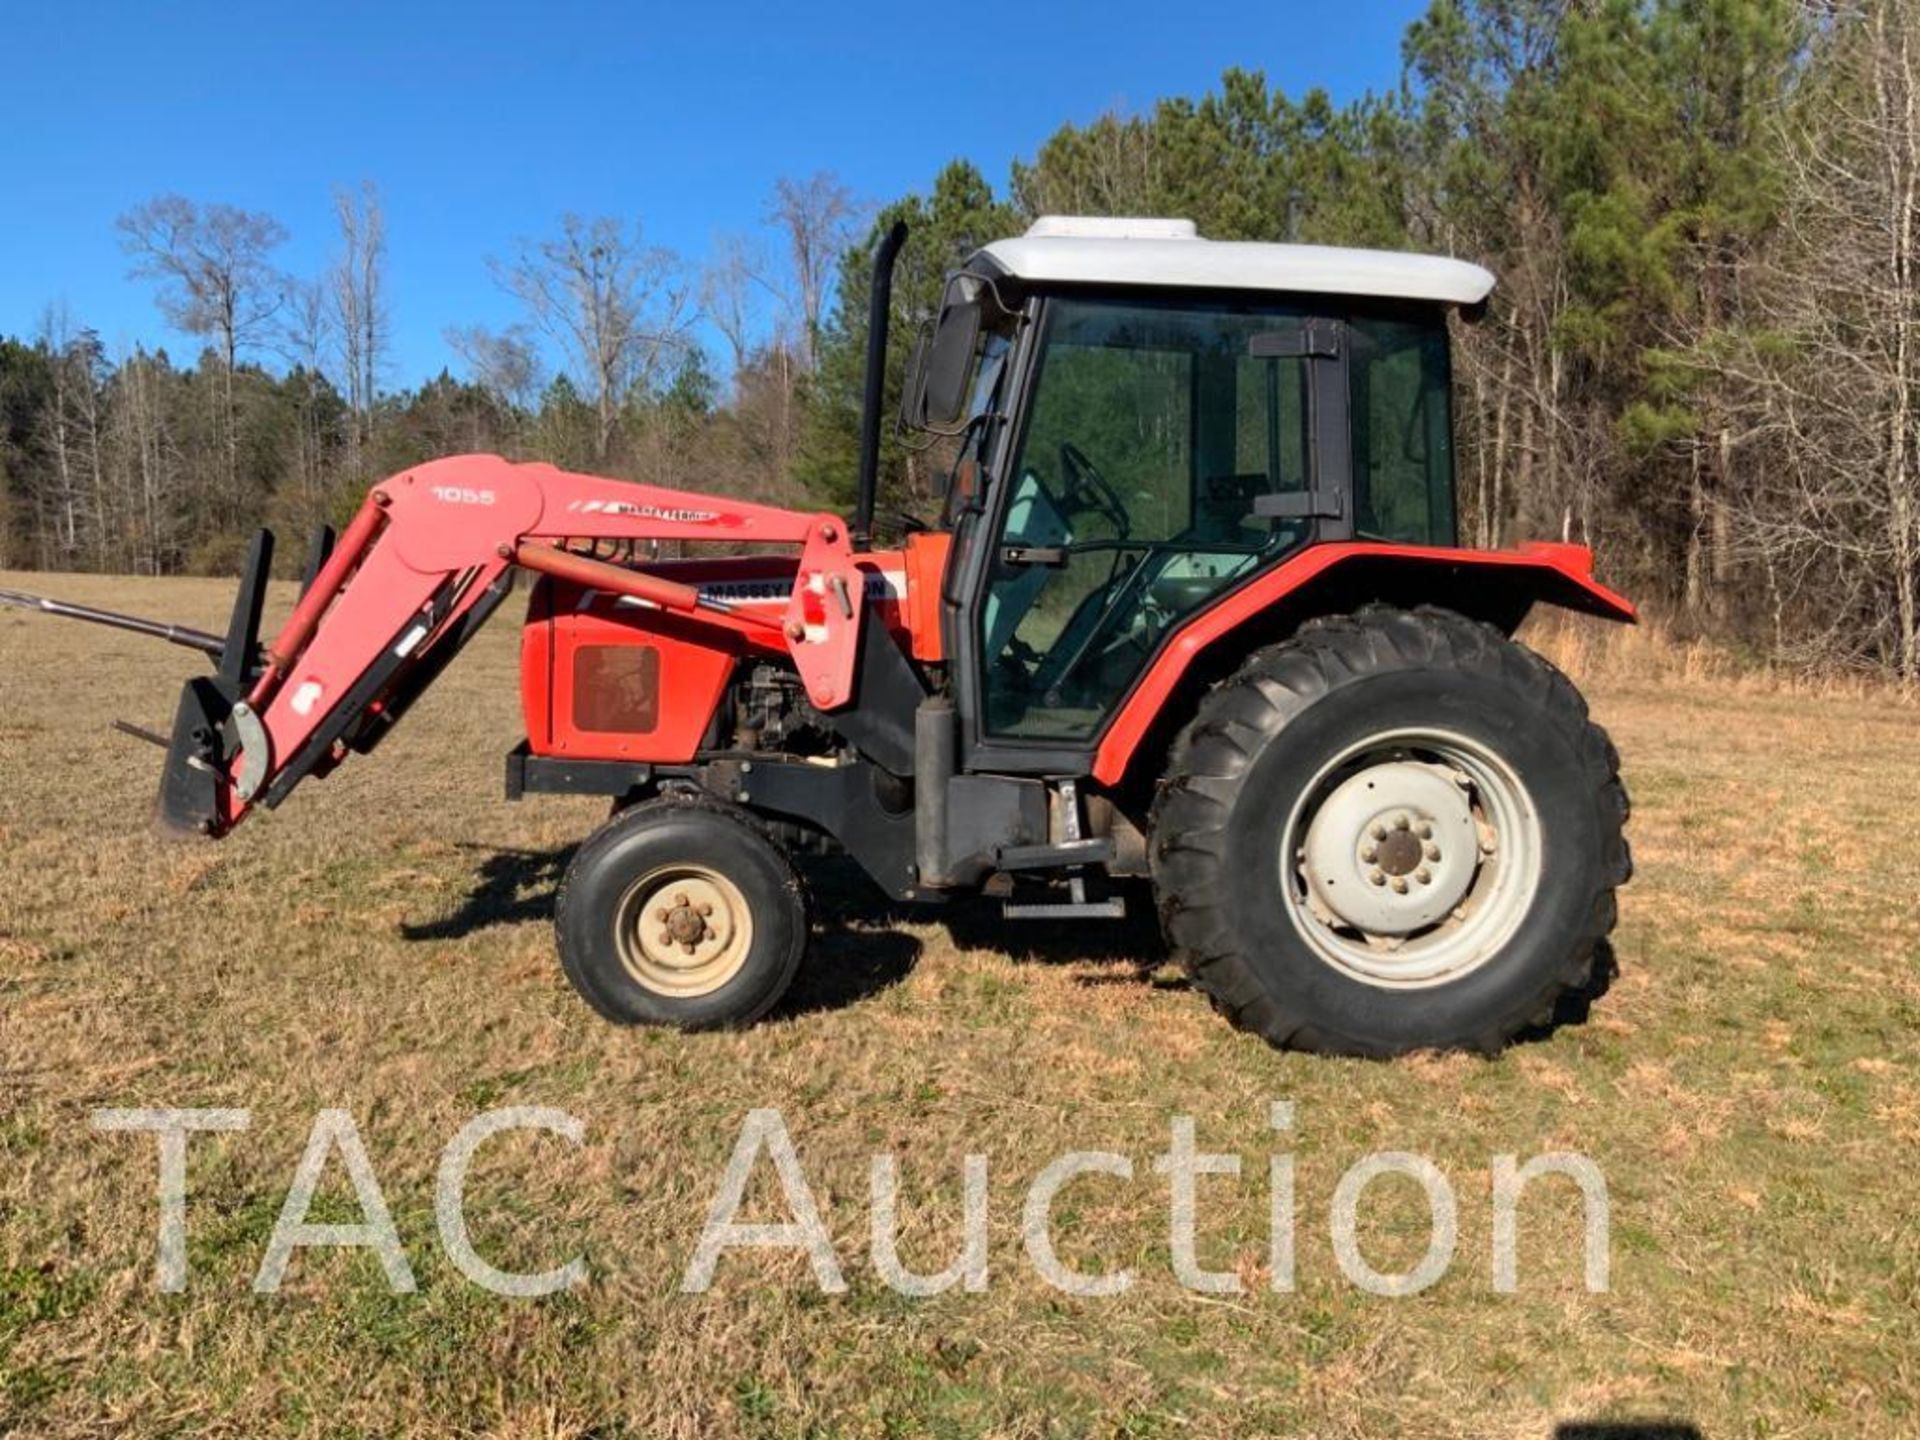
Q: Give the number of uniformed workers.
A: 0